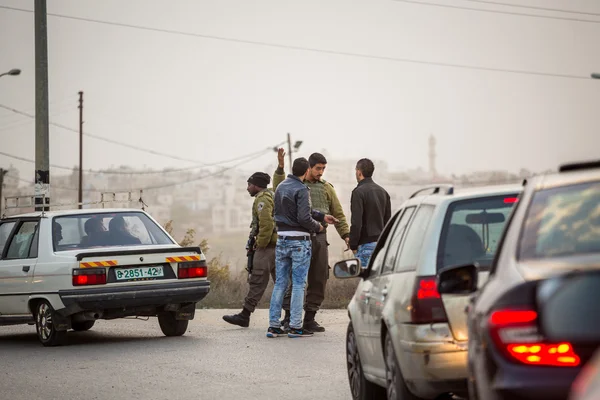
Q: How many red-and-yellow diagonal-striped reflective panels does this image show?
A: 2